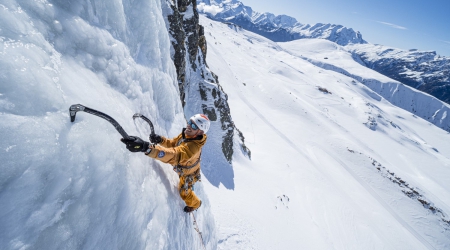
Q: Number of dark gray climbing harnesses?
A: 1